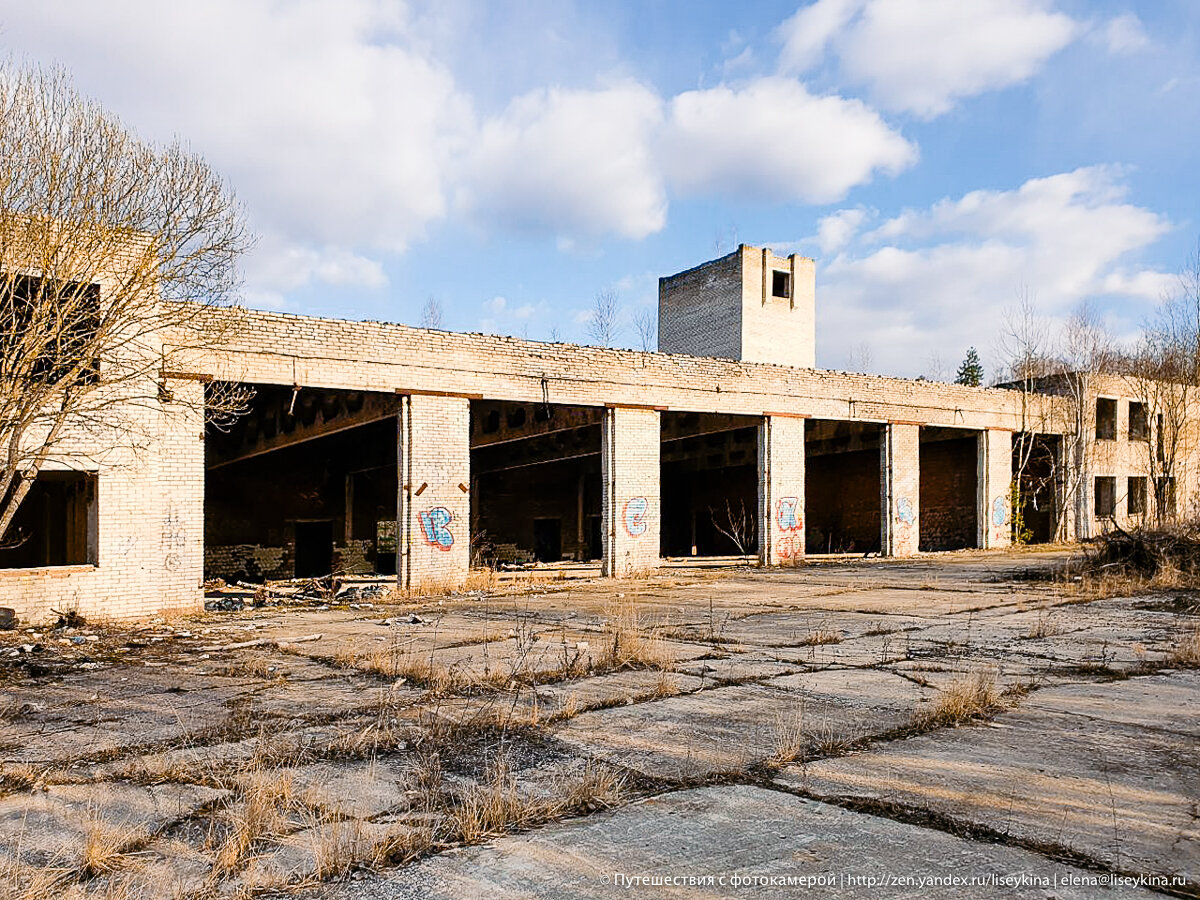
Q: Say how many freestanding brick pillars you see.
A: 5